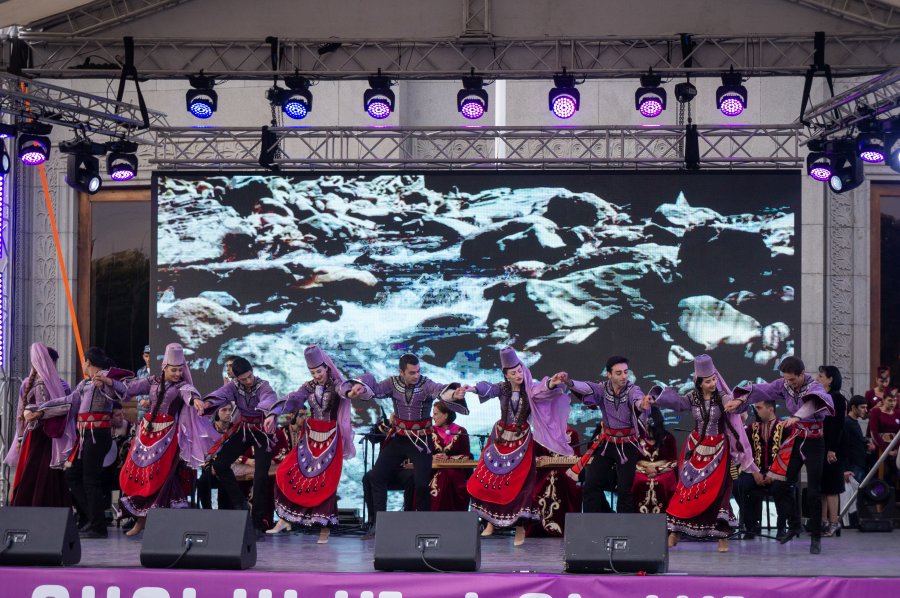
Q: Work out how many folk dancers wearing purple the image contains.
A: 10